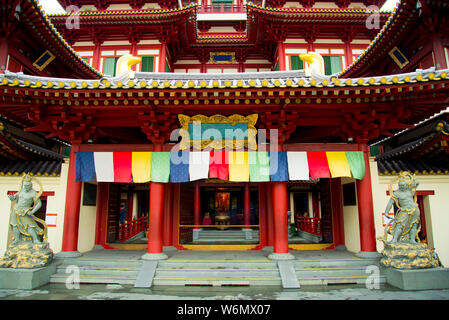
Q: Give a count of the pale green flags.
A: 3